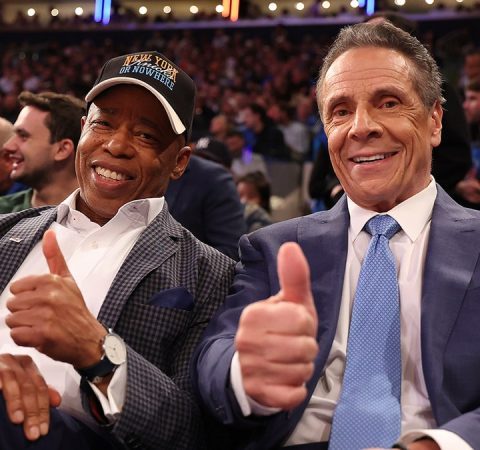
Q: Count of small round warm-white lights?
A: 14